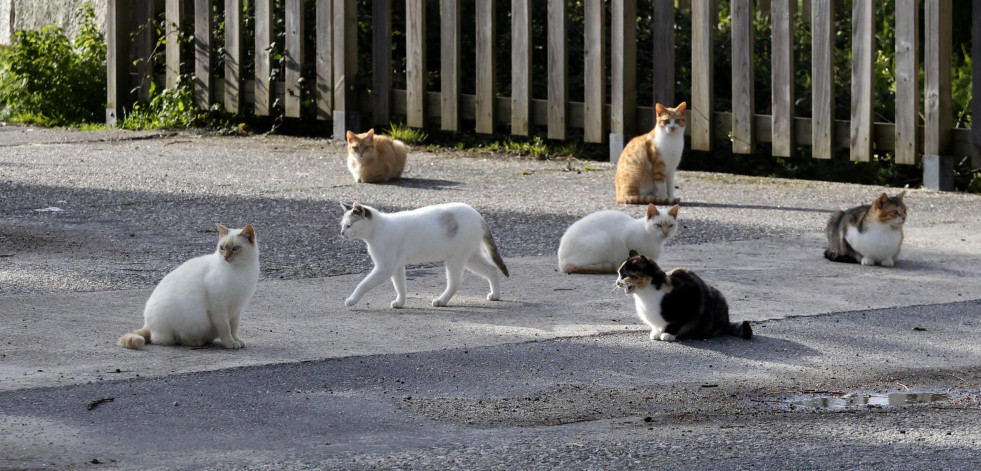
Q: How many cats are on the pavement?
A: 7